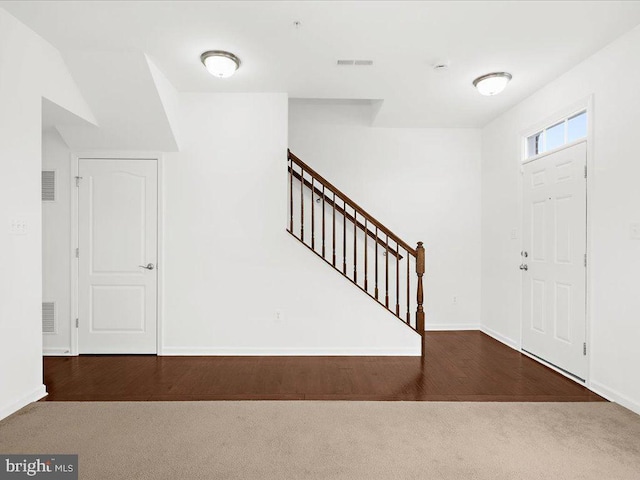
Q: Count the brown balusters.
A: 12